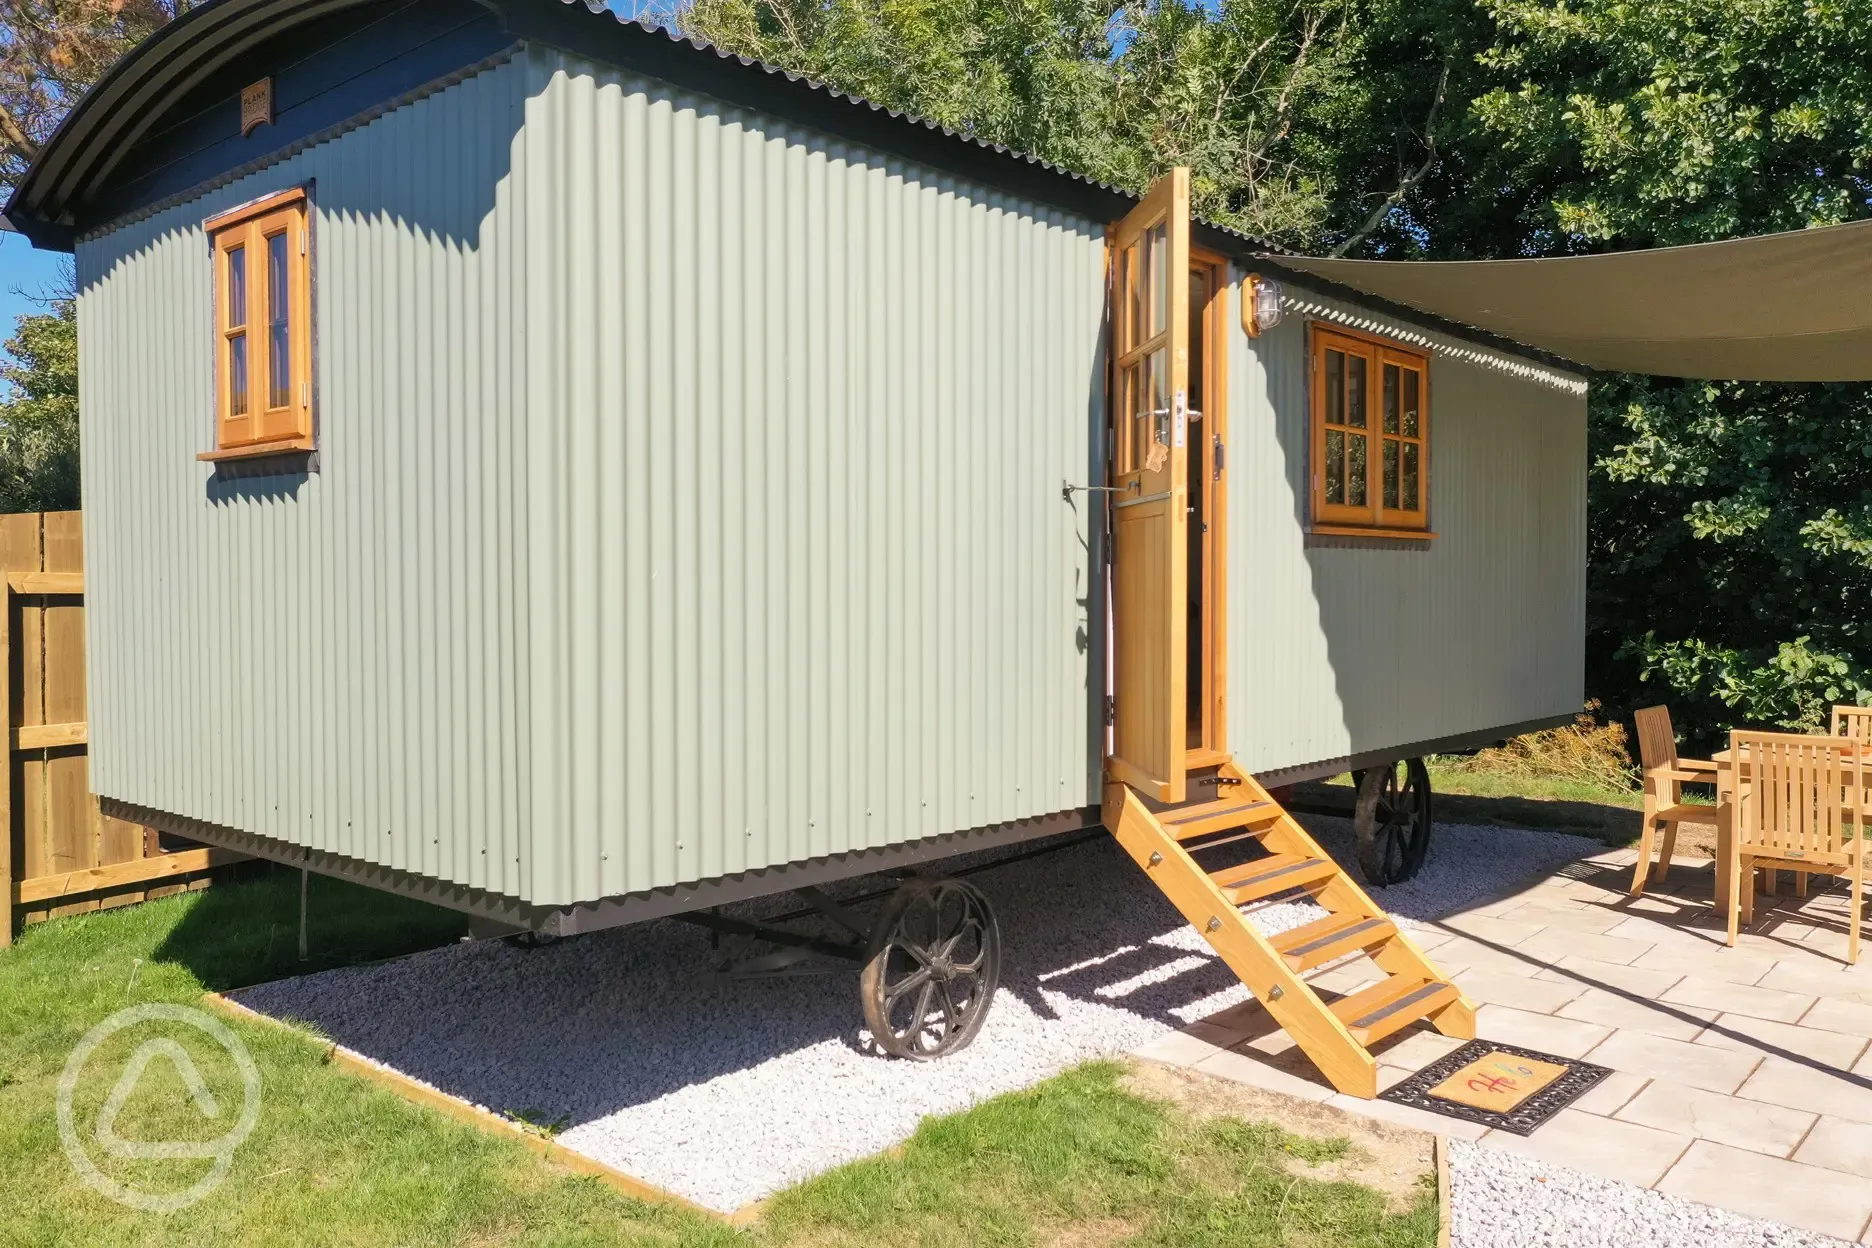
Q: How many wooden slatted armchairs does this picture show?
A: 3